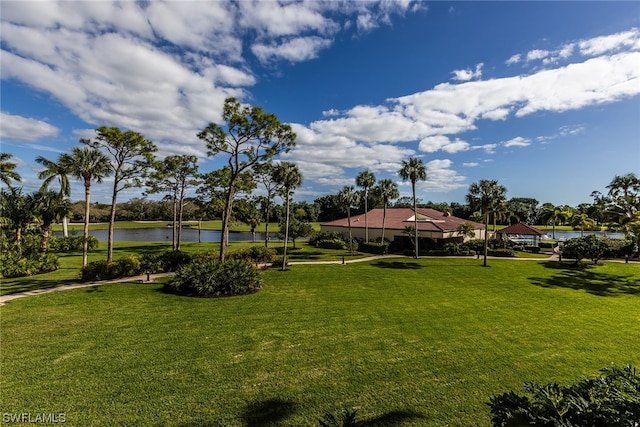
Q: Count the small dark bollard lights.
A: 5